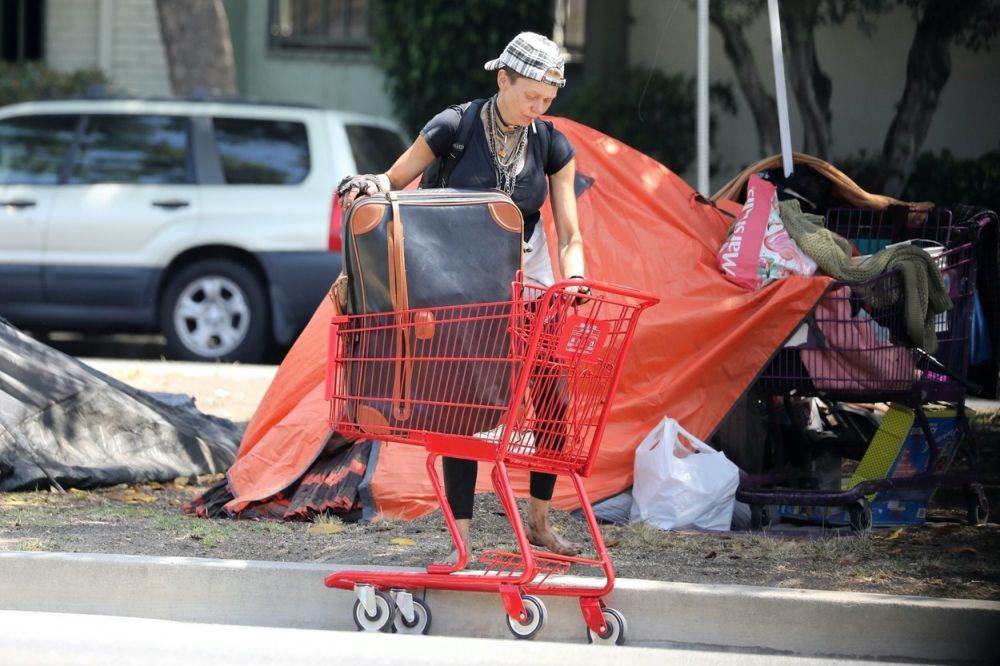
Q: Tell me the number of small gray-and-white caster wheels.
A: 4